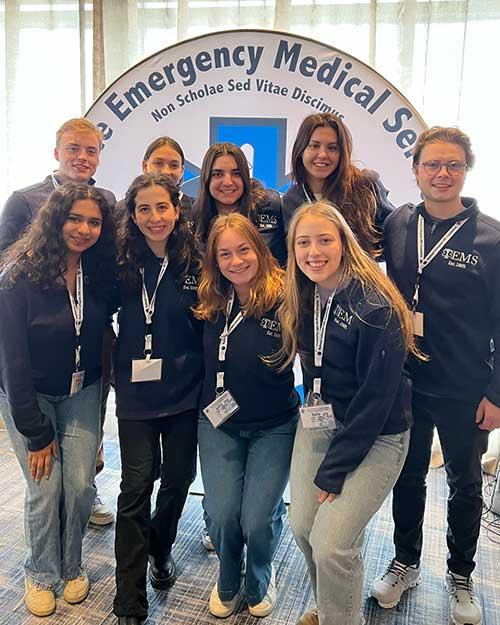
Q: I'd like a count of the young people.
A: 9